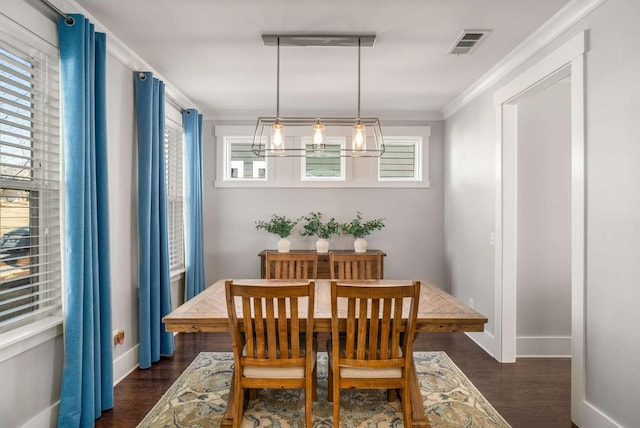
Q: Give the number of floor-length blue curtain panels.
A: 3